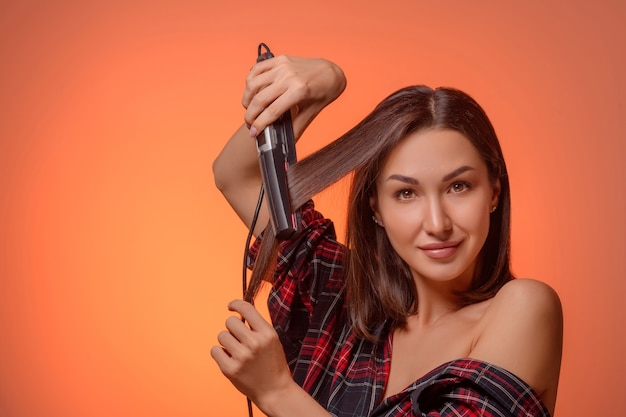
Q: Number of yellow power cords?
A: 0